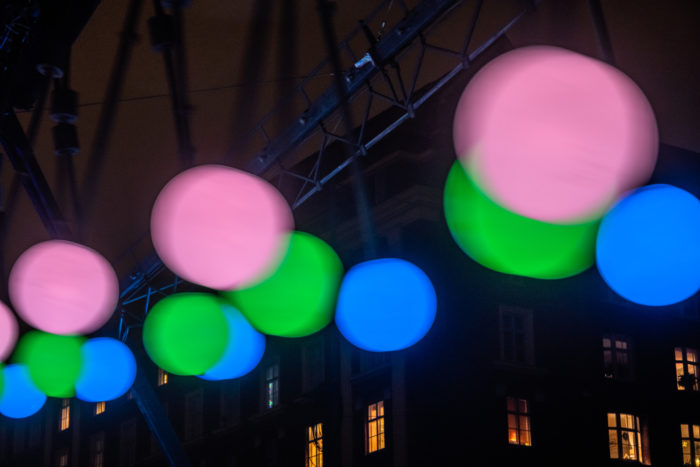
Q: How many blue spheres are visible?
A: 5